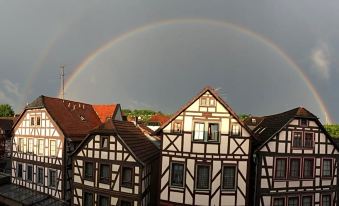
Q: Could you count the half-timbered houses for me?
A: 4